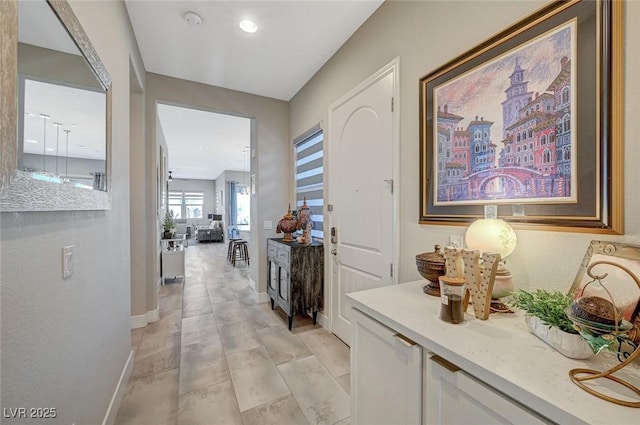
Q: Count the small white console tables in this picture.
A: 1